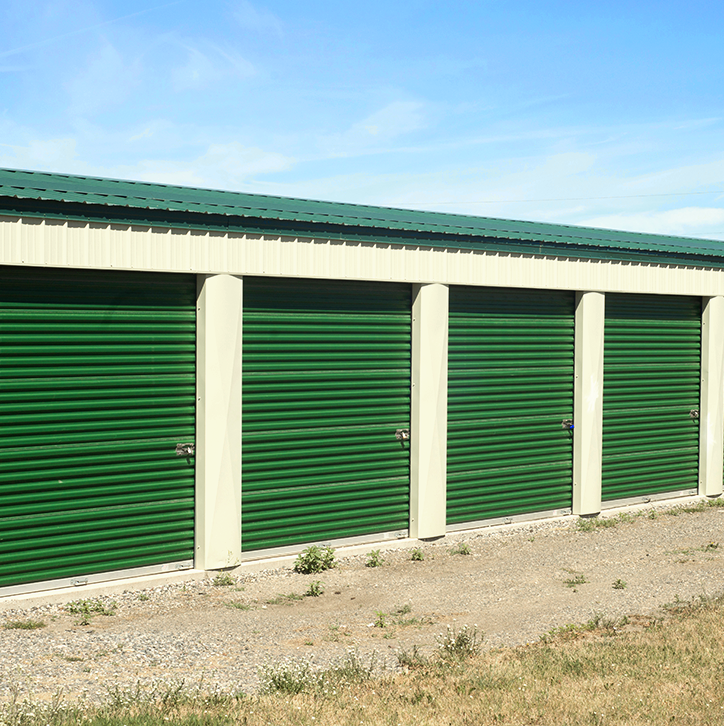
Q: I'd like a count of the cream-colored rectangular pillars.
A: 4